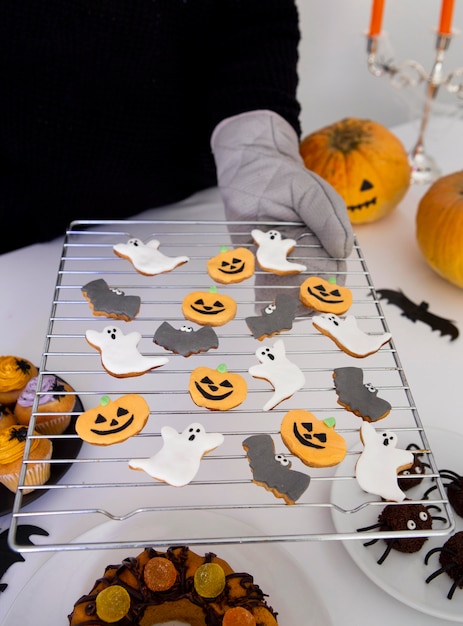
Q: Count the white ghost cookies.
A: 7